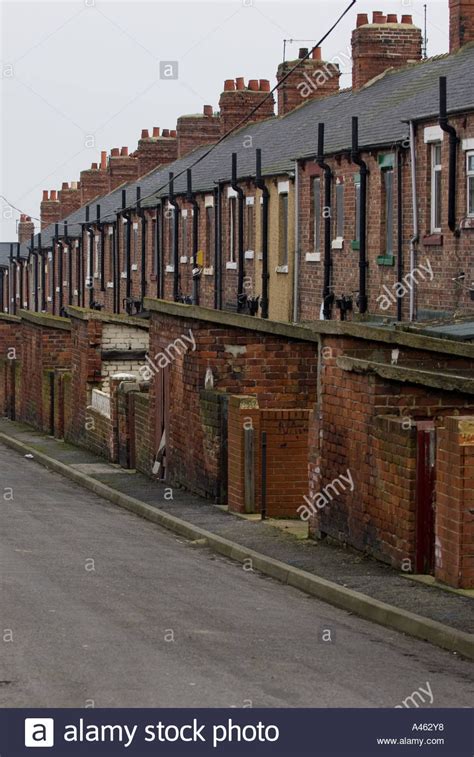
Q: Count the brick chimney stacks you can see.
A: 11